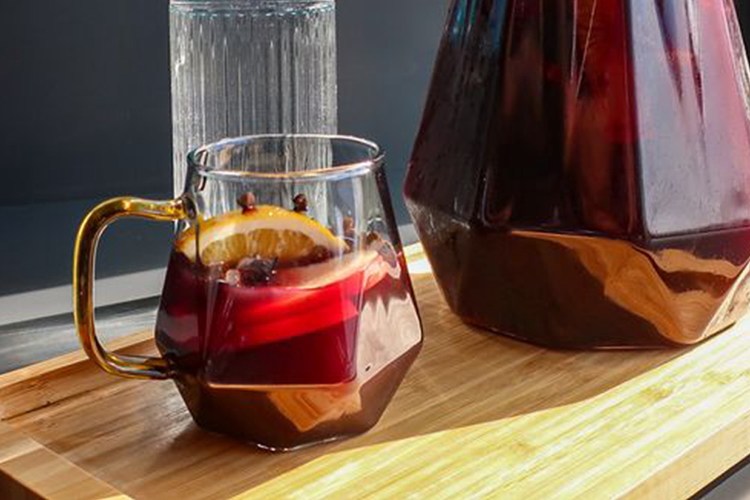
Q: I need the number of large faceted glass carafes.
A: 1